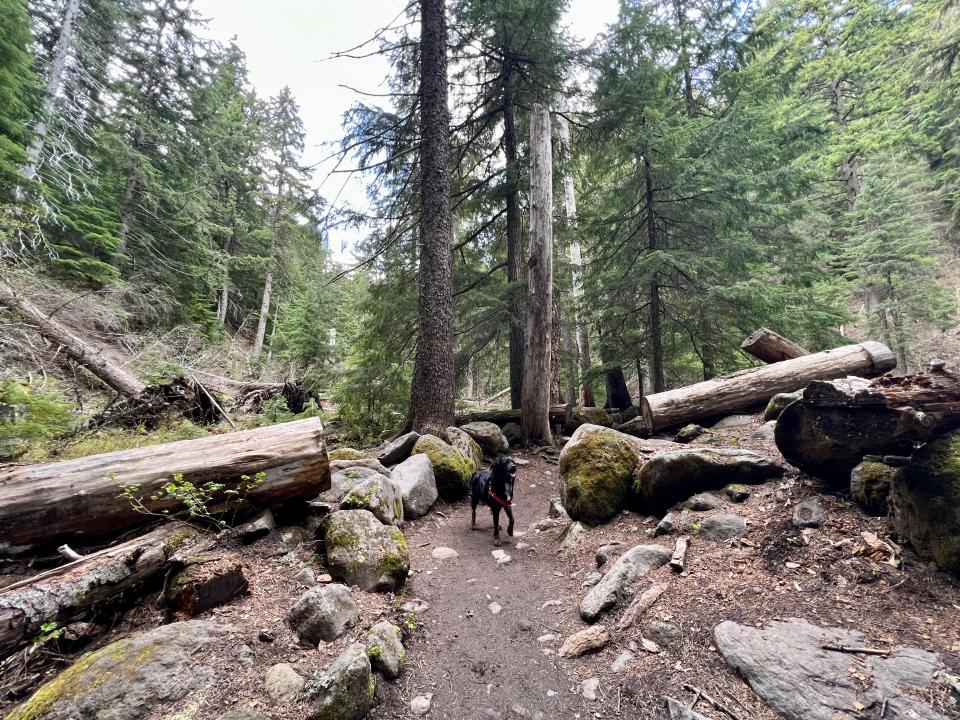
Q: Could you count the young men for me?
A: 0